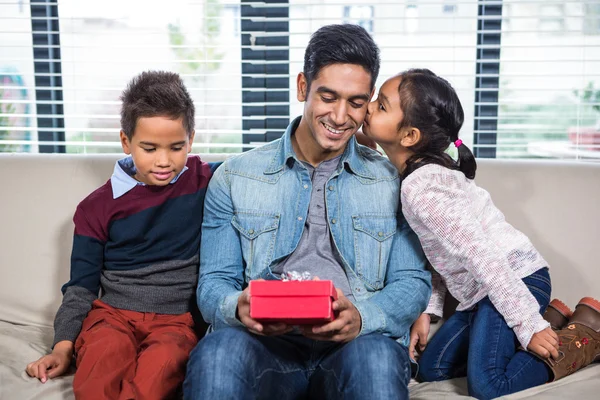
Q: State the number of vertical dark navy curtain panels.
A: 3